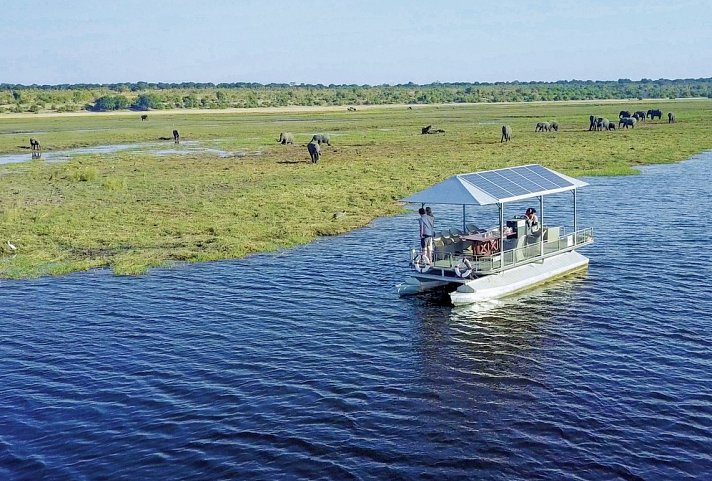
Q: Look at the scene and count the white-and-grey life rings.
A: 2